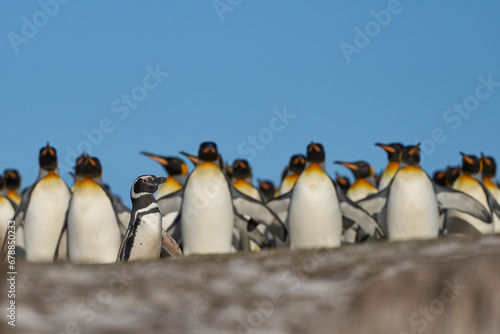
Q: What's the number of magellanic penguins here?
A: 1